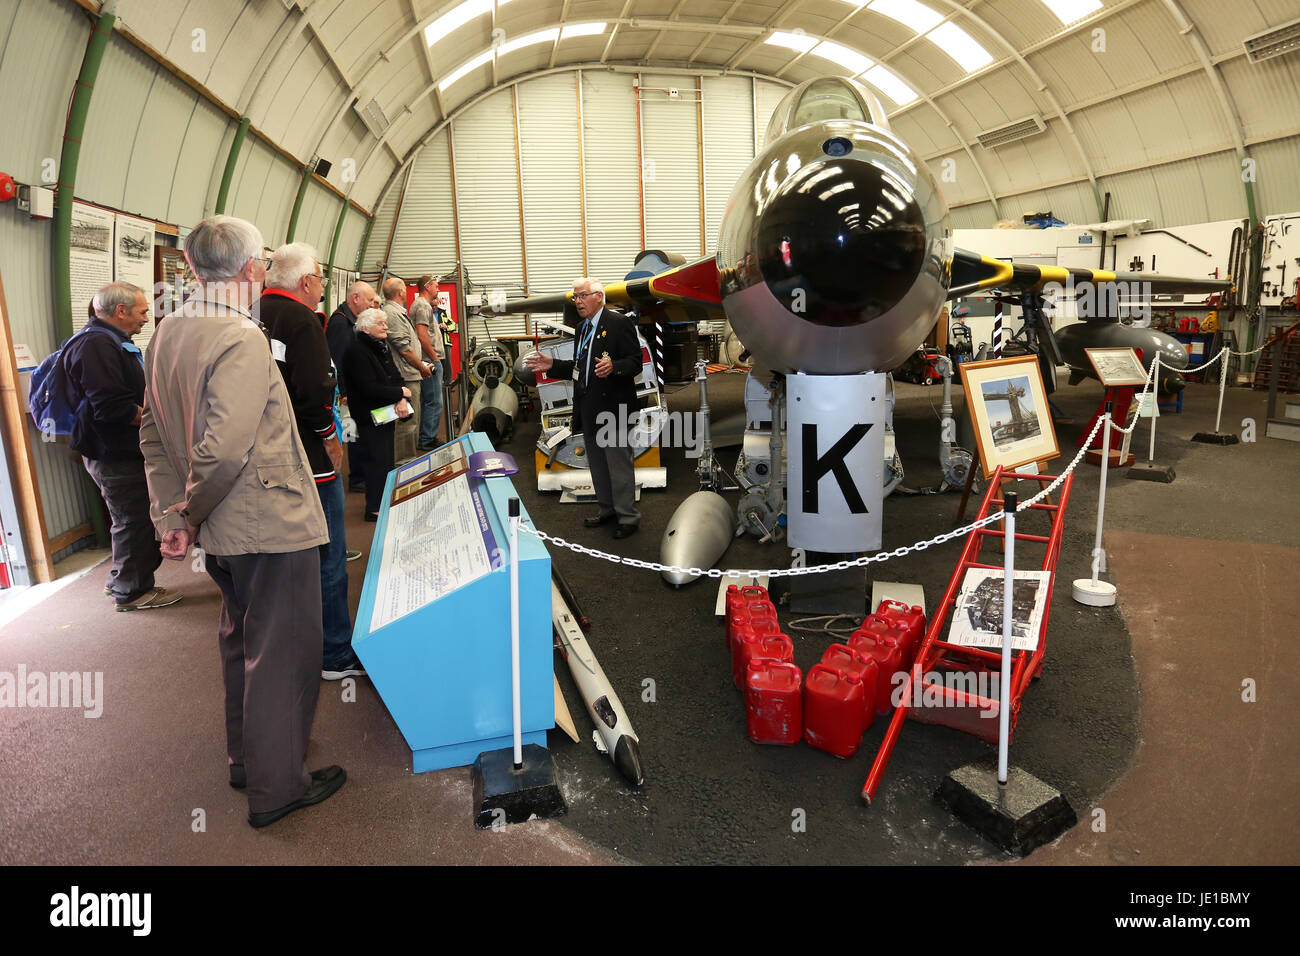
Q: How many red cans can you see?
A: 10